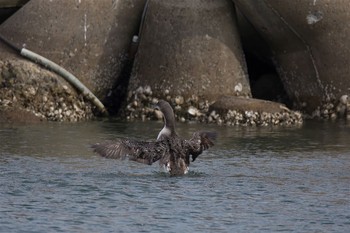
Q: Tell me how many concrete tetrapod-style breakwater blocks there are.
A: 3